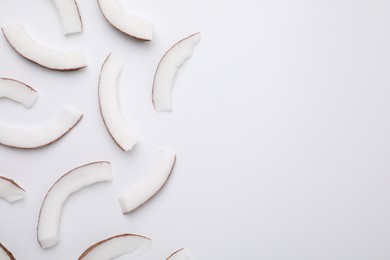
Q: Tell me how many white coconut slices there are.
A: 13